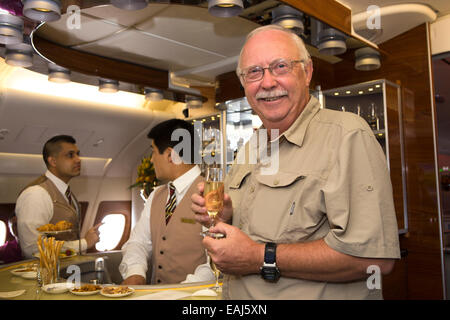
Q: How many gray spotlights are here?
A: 12